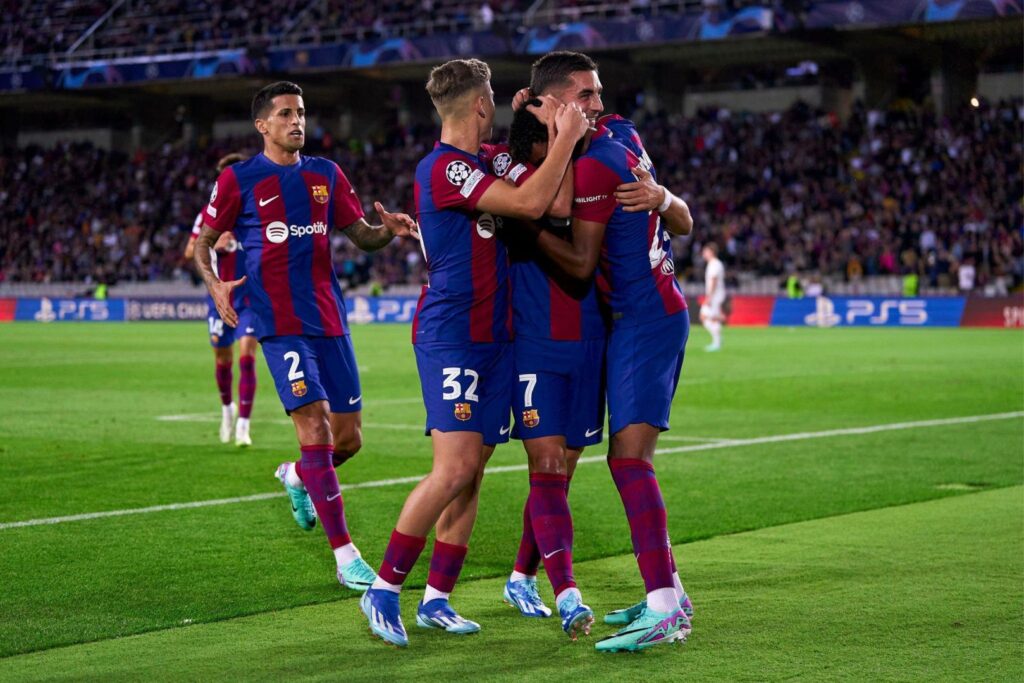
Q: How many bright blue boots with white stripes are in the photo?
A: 4